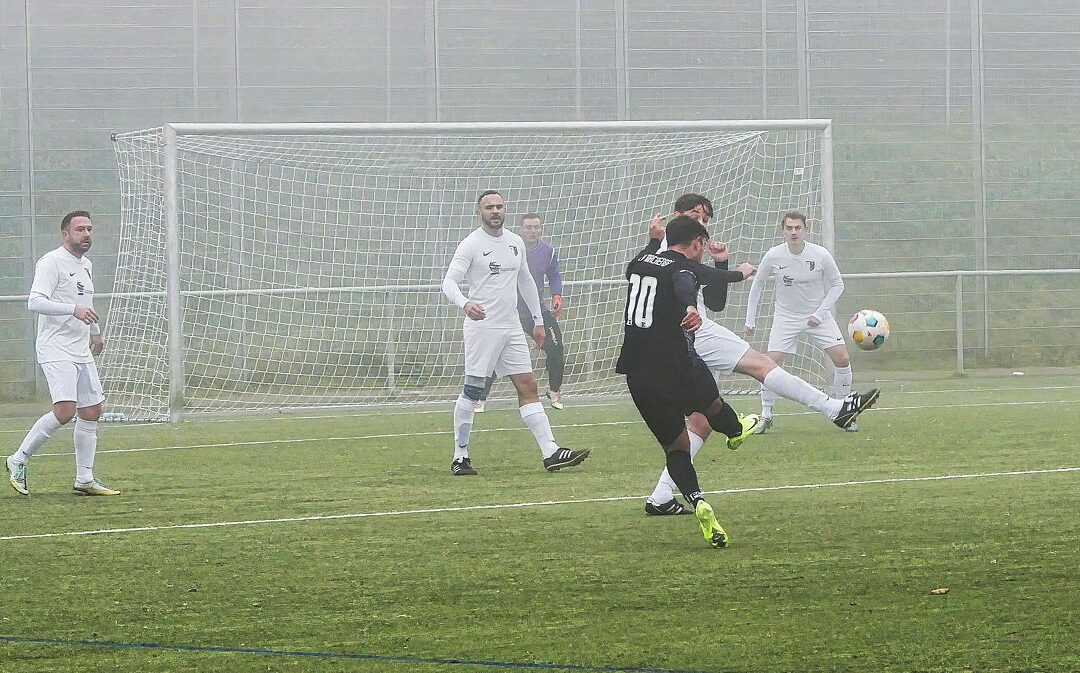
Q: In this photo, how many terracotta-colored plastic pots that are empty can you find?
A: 0